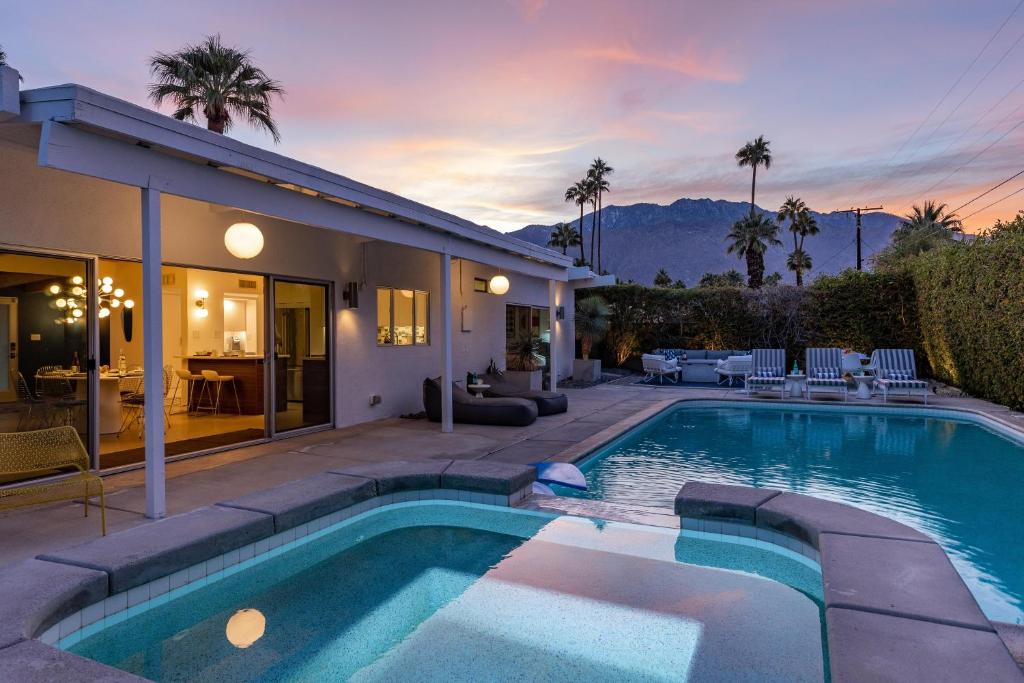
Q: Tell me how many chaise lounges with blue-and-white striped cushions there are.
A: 3